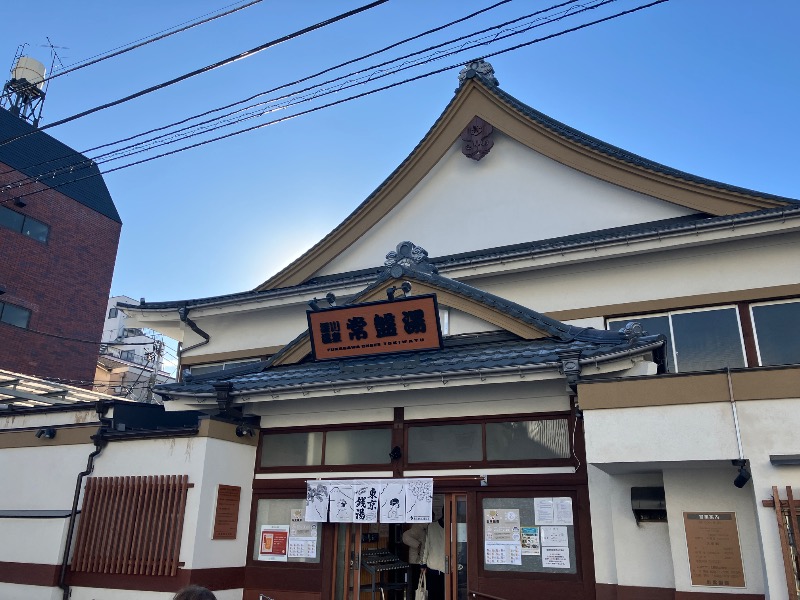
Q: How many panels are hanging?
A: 5